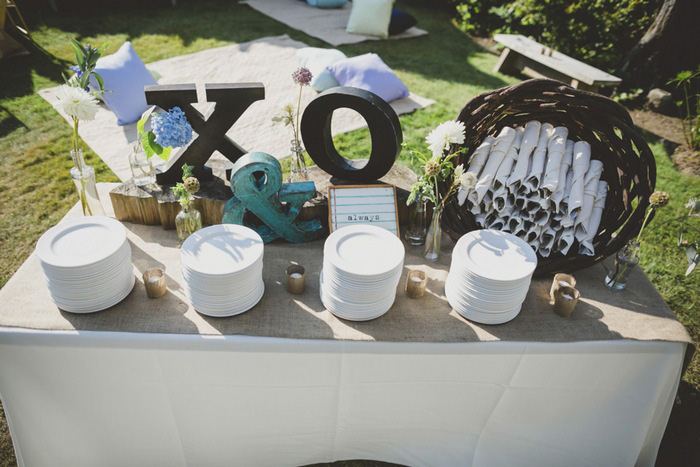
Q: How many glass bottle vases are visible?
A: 7